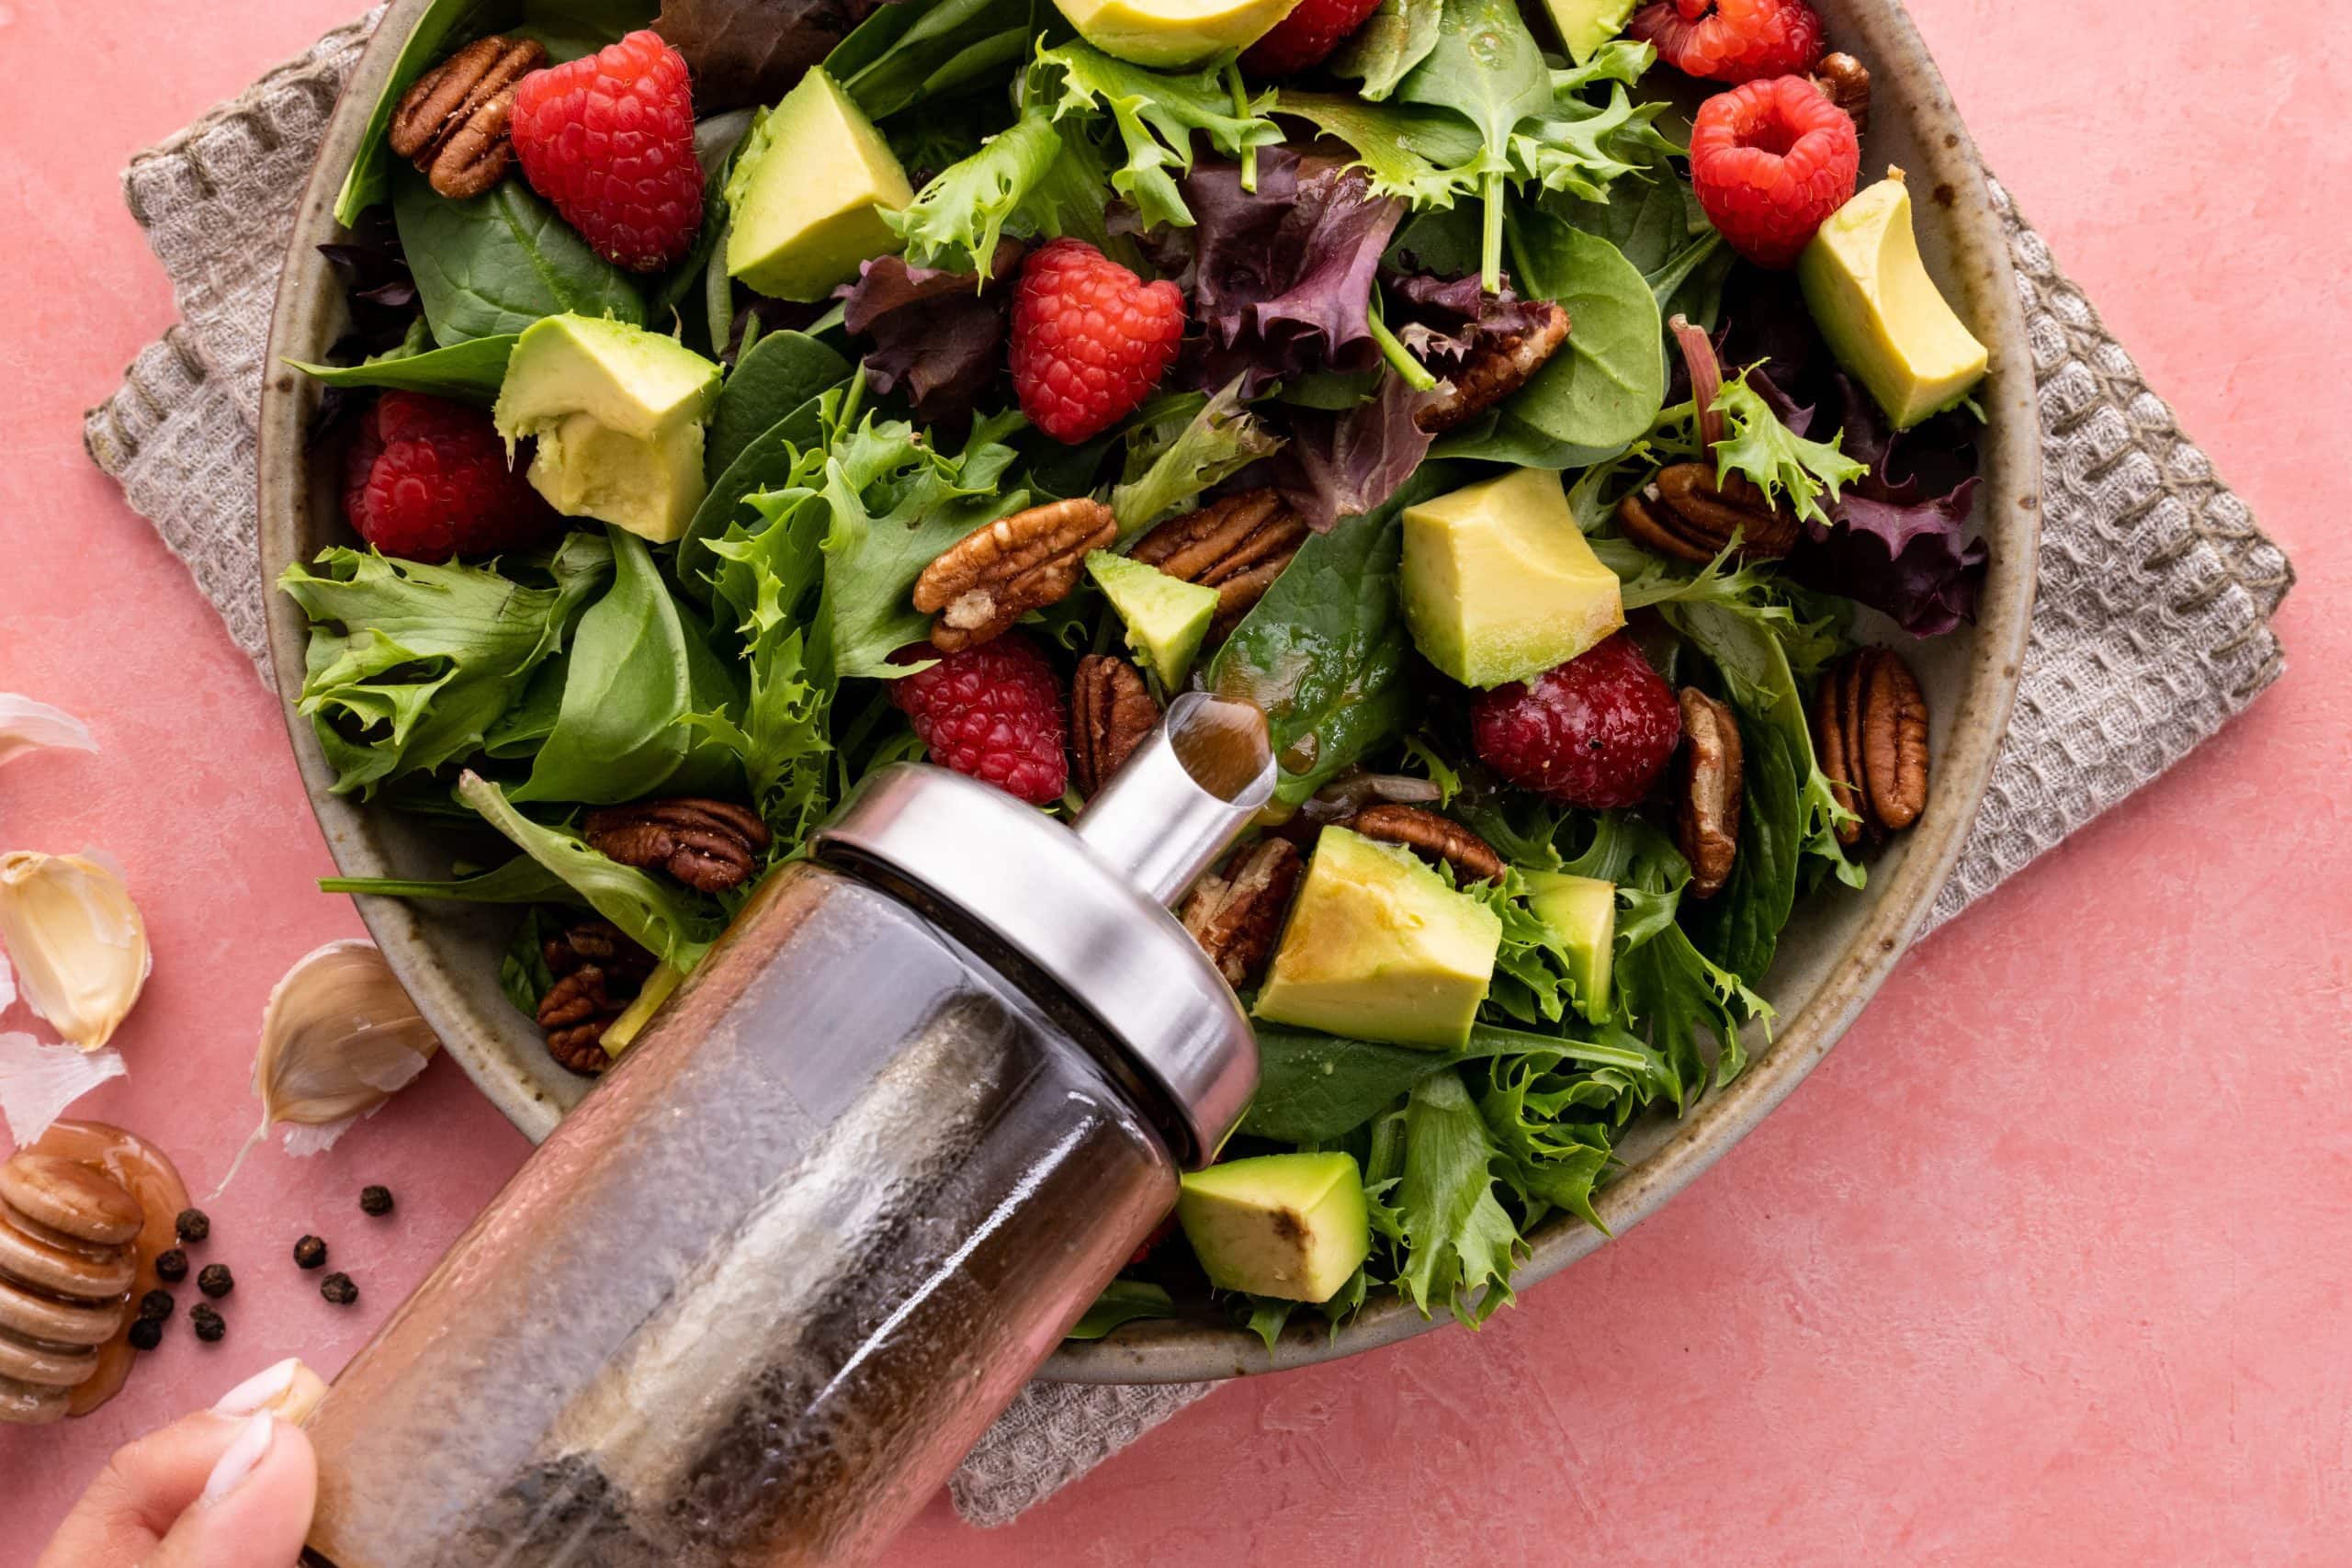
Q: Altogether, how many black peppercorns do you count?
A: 9